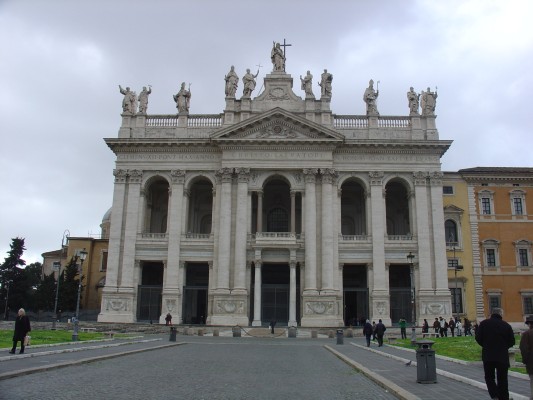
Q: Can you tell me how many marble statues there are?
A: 11